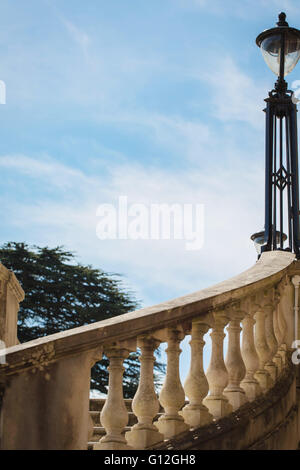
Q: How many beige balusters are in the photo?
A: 11